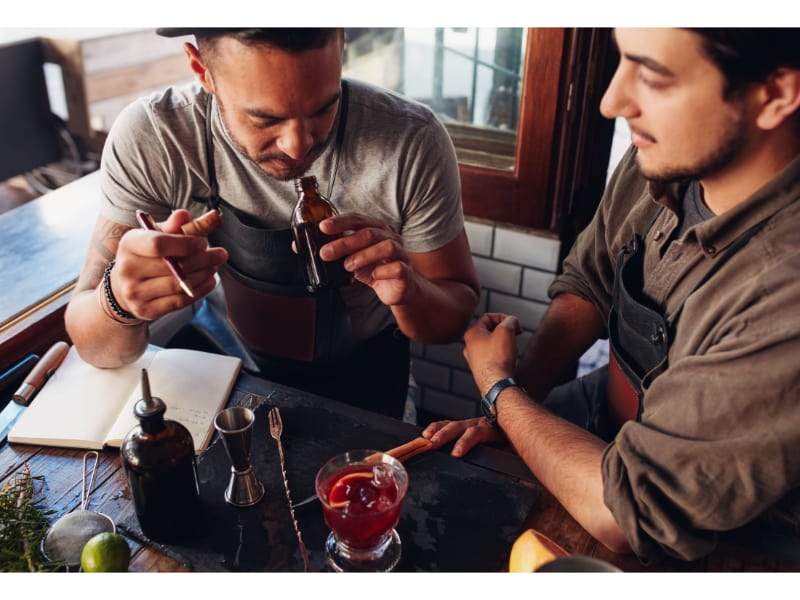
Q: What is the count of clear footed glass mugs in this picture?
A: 1